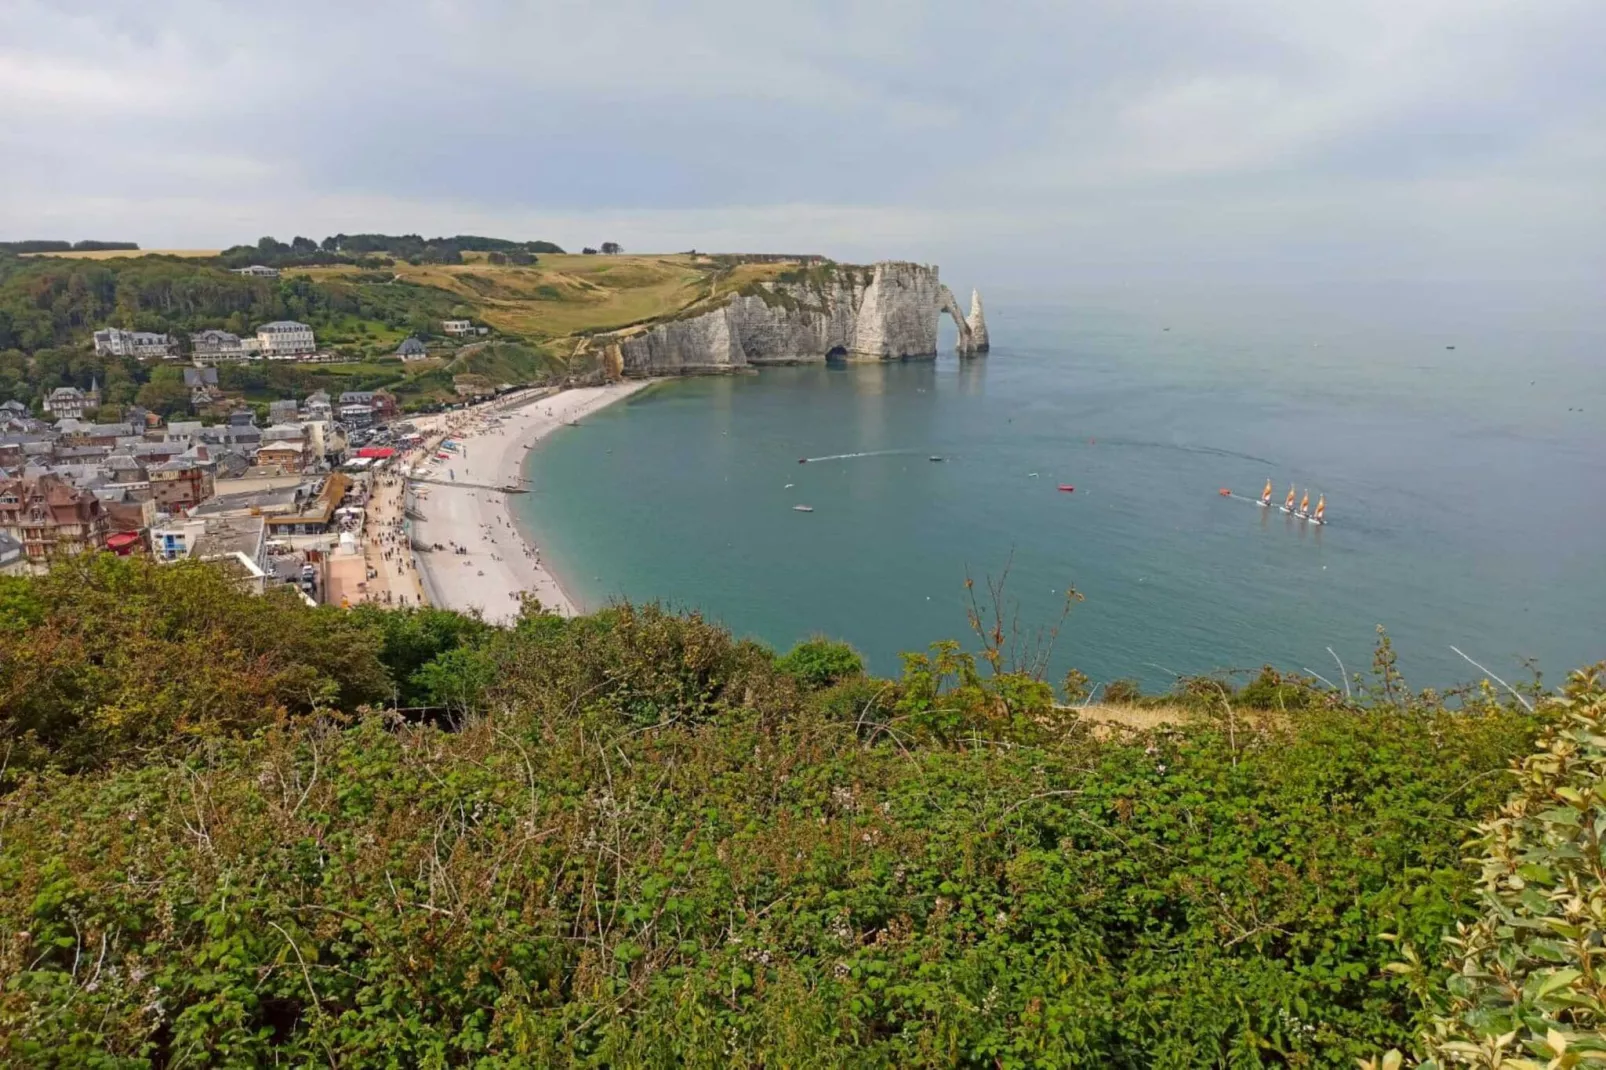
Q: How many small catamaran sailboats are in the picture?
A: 4